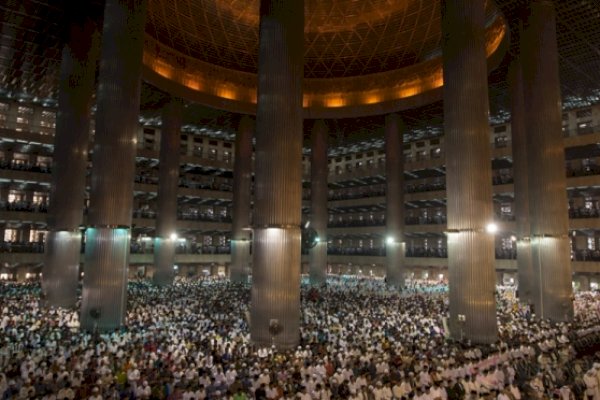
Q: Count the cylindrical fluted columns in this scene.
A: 10